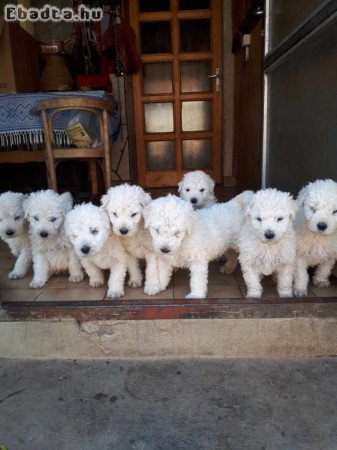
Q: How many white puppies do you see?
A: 8